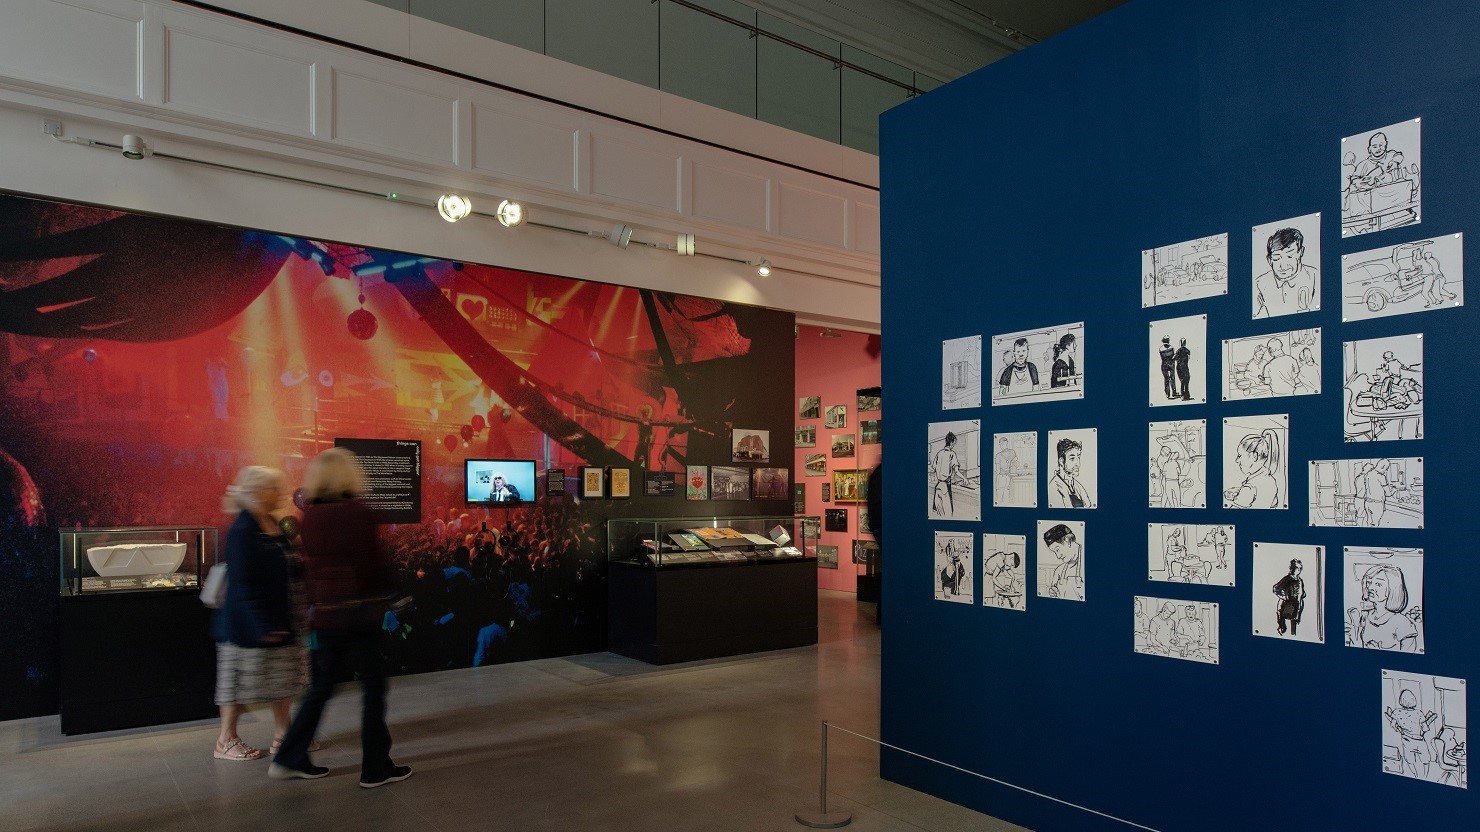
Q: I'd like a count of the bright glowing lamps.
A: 3